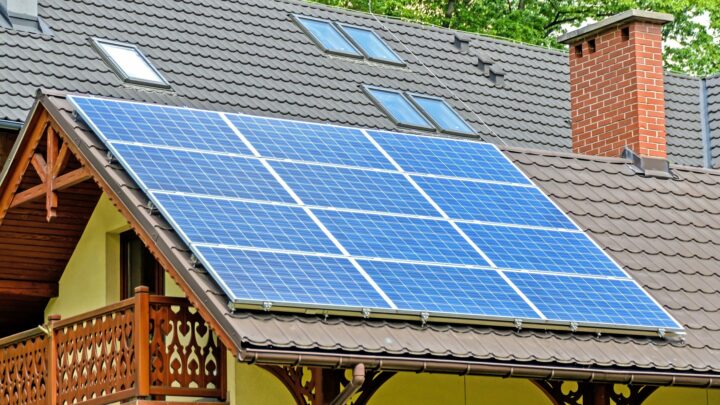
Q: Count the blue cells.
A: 12